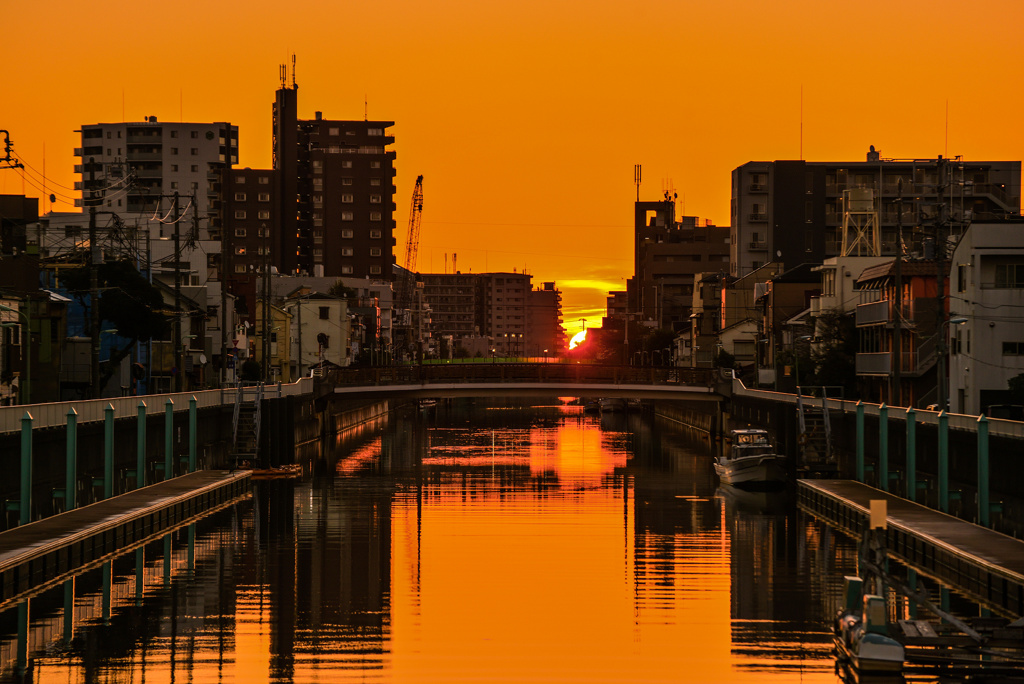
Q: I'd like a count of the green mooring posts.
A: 11